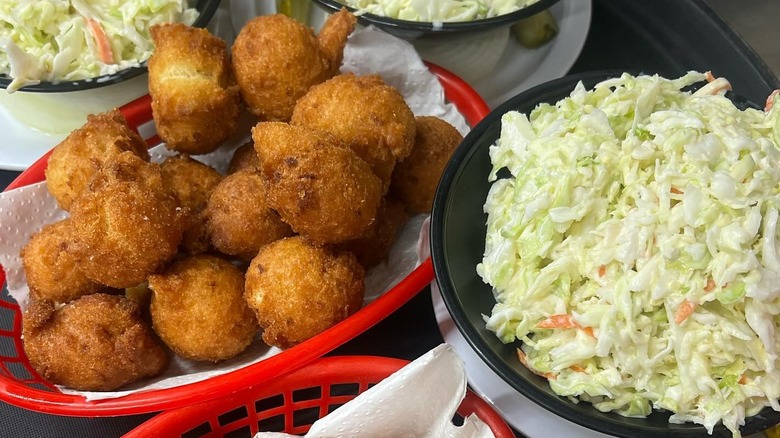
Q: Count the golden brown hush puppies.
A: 15